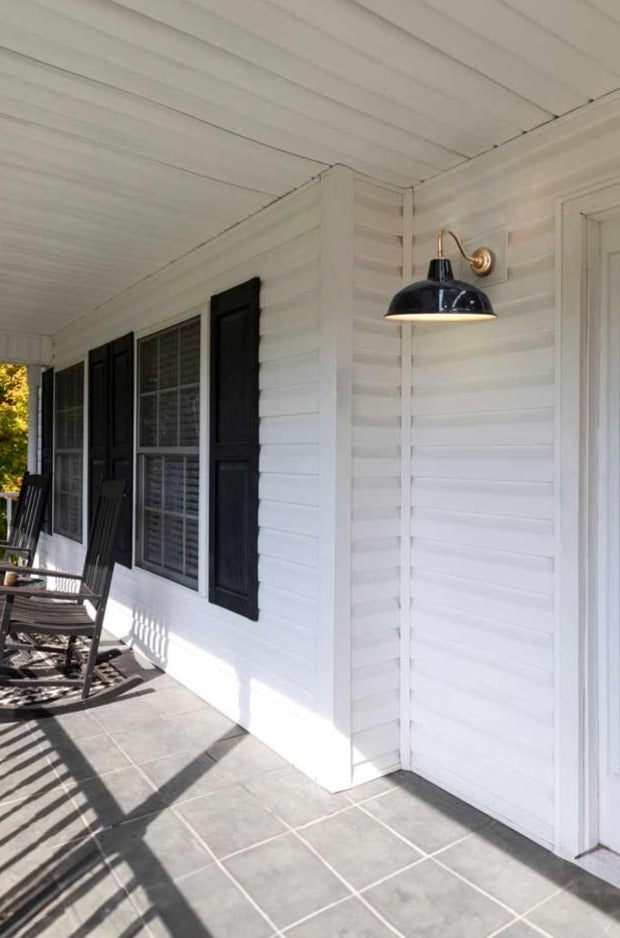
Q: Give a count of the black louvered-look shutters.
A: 4